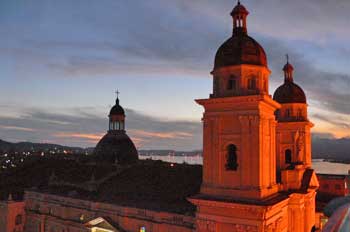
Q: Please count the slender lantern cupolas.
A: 3